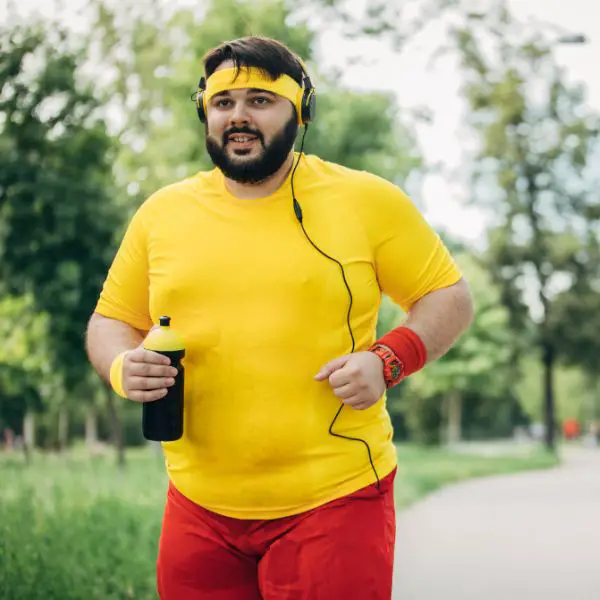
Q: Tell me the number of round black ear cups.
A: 2